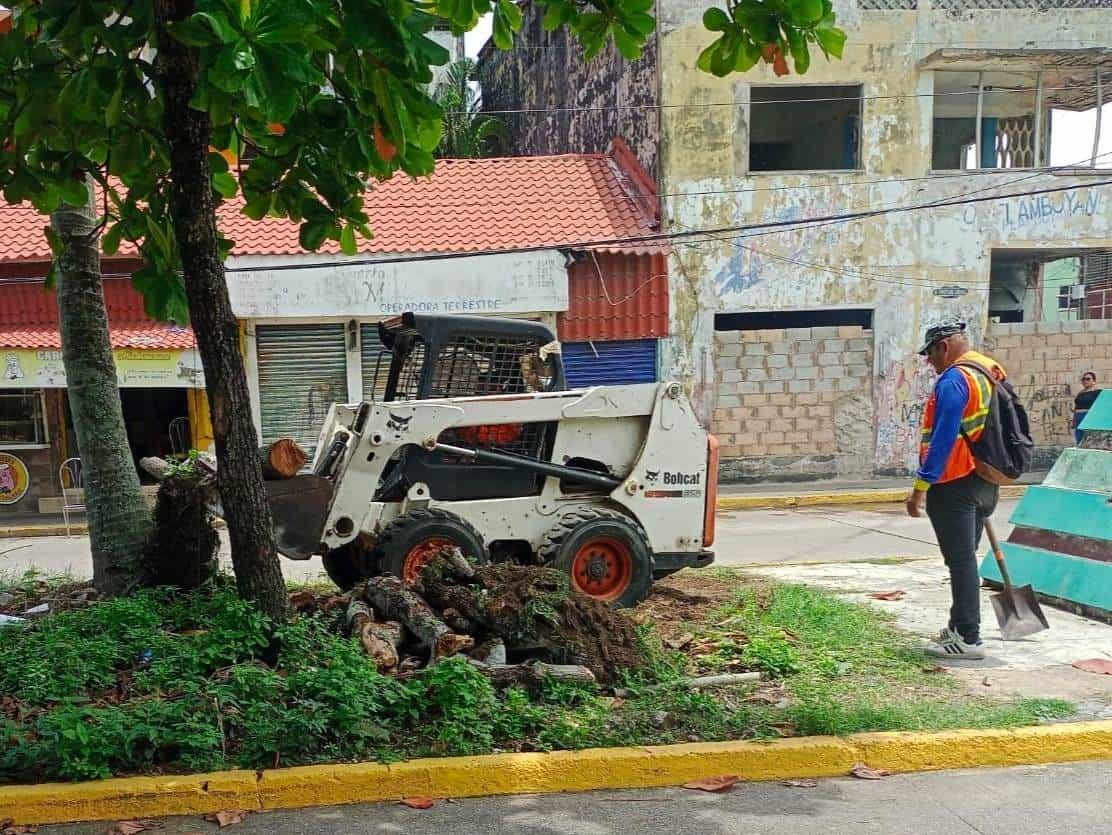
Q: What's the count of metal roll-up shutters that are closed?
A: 3